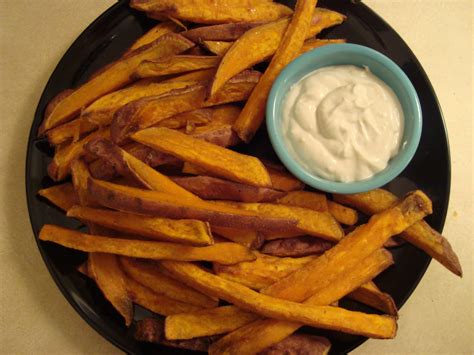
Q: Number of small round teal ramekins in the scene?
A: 1